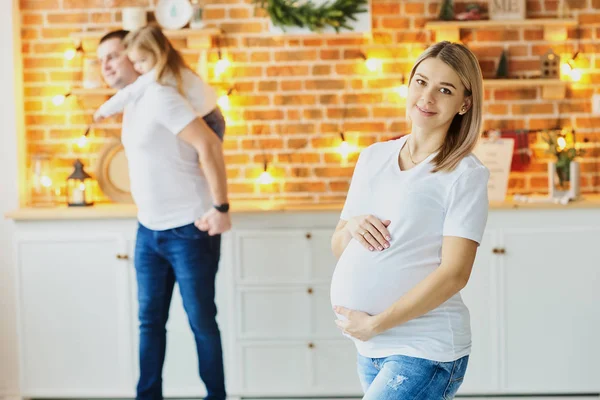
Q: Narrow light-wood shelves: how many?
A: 4